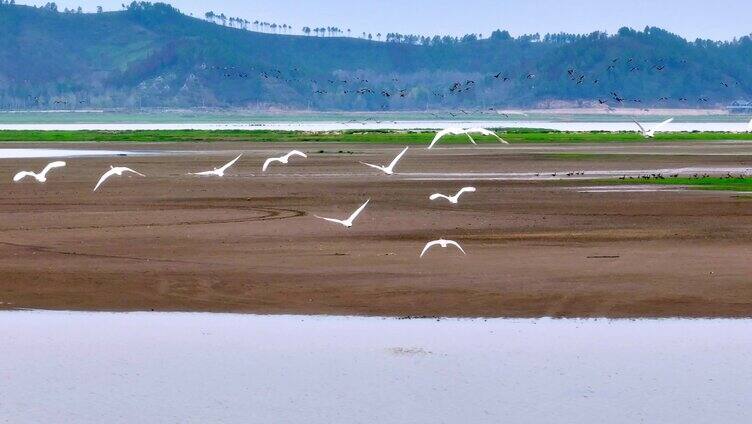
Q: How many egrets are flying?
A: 11